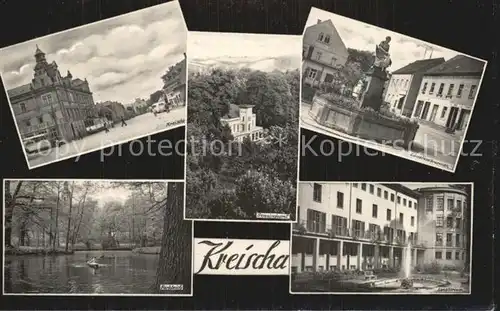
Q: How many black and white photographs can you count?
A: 5